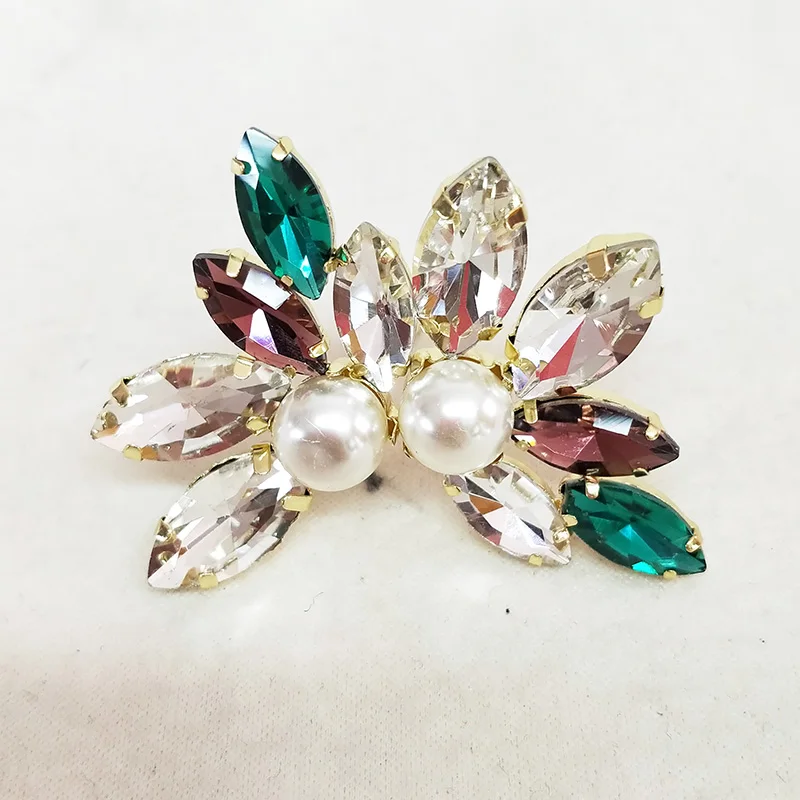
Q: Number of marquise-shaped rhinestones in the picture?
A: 10